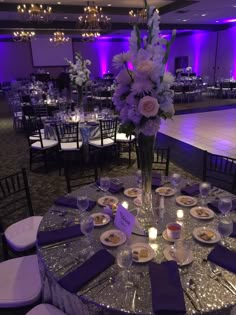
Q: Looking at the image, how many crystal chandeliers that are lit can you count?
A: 6